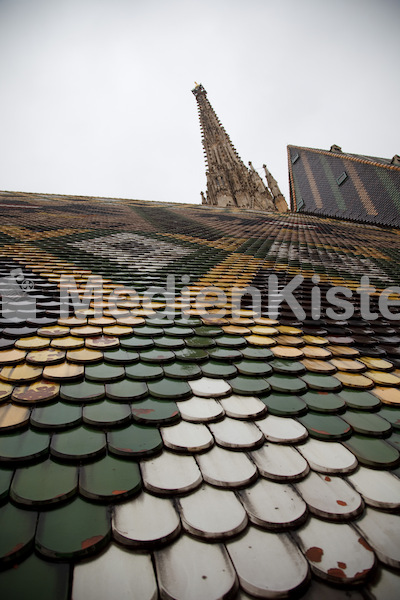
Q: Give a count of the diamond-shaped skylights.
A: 3